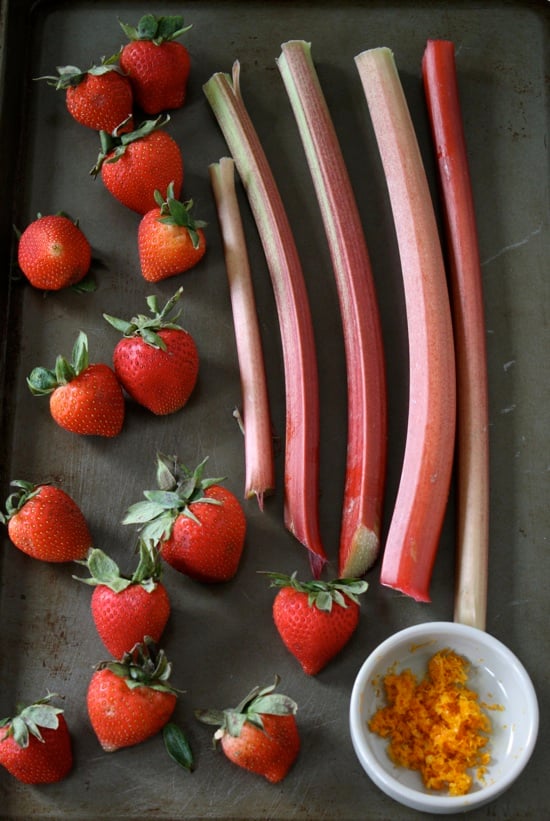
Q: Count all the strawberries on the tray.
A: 14